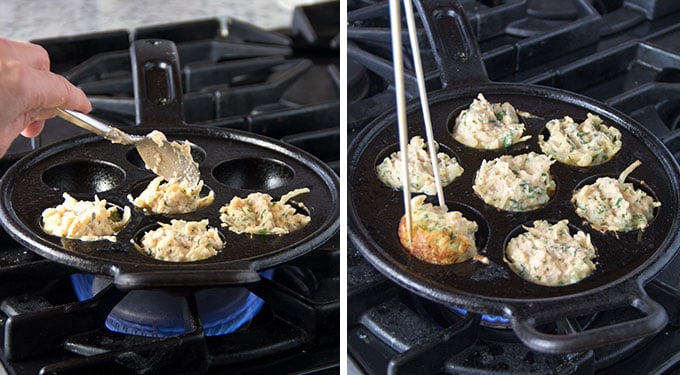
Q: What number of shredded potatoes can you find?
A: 11